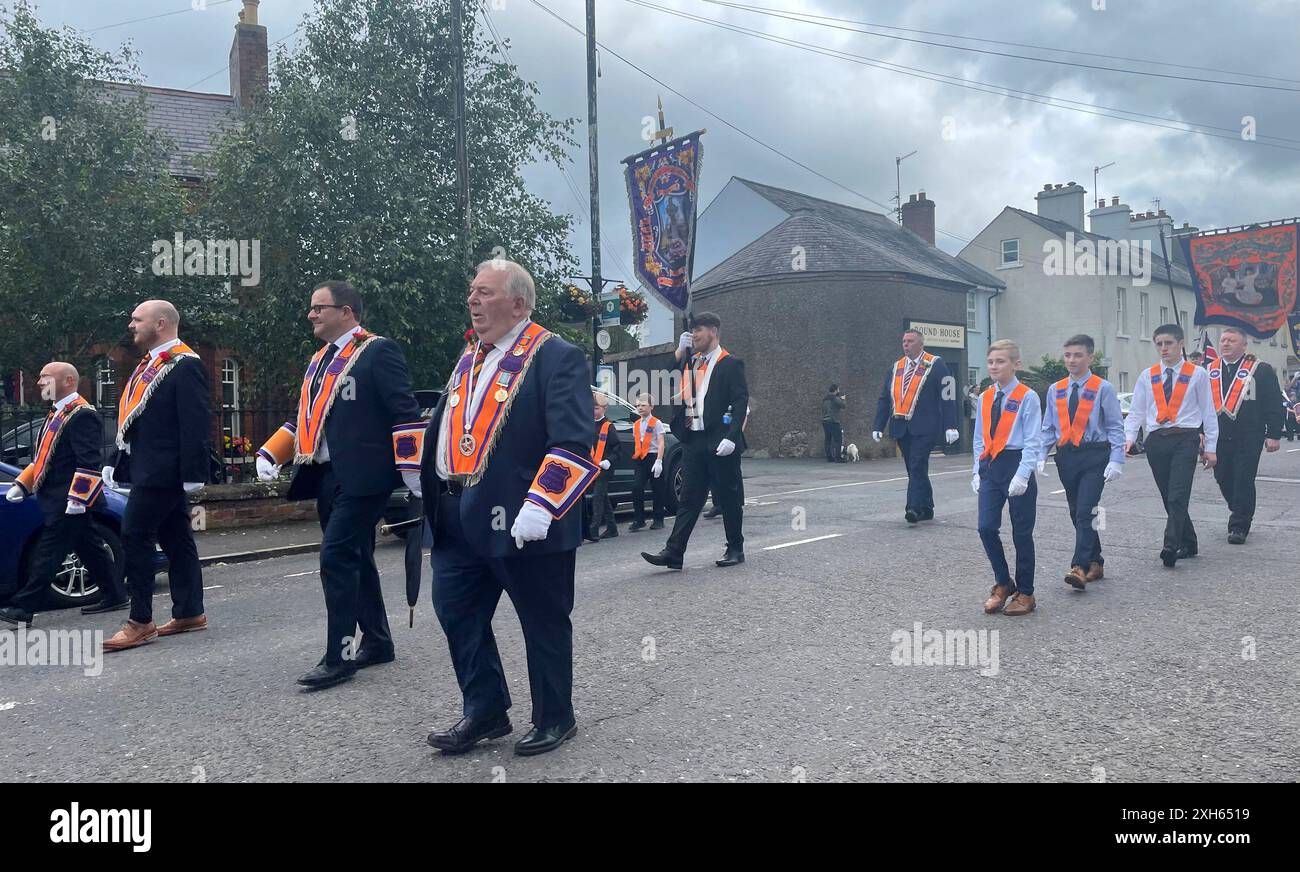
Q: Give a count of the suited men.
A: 7